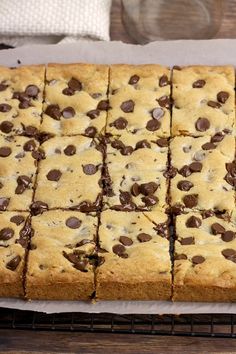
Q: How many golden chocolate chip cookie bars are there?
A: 12